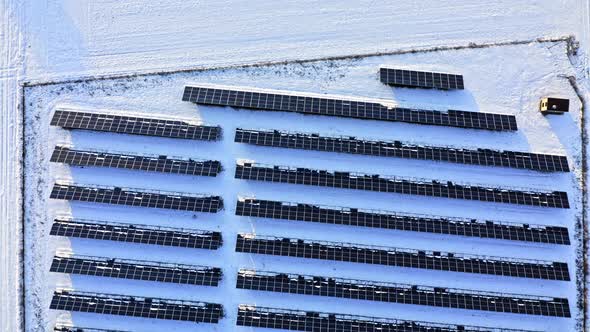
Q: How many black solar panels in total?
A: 15